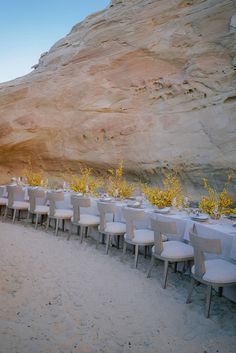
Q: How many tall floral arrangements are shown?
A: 5